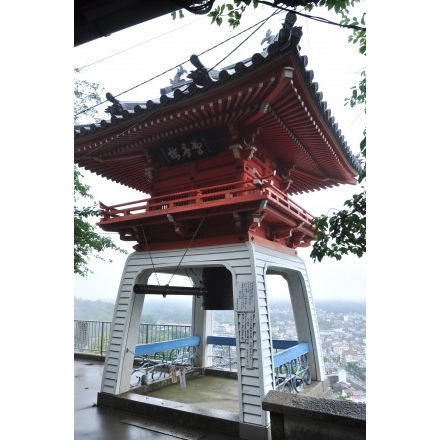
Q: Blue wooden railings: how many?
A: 3